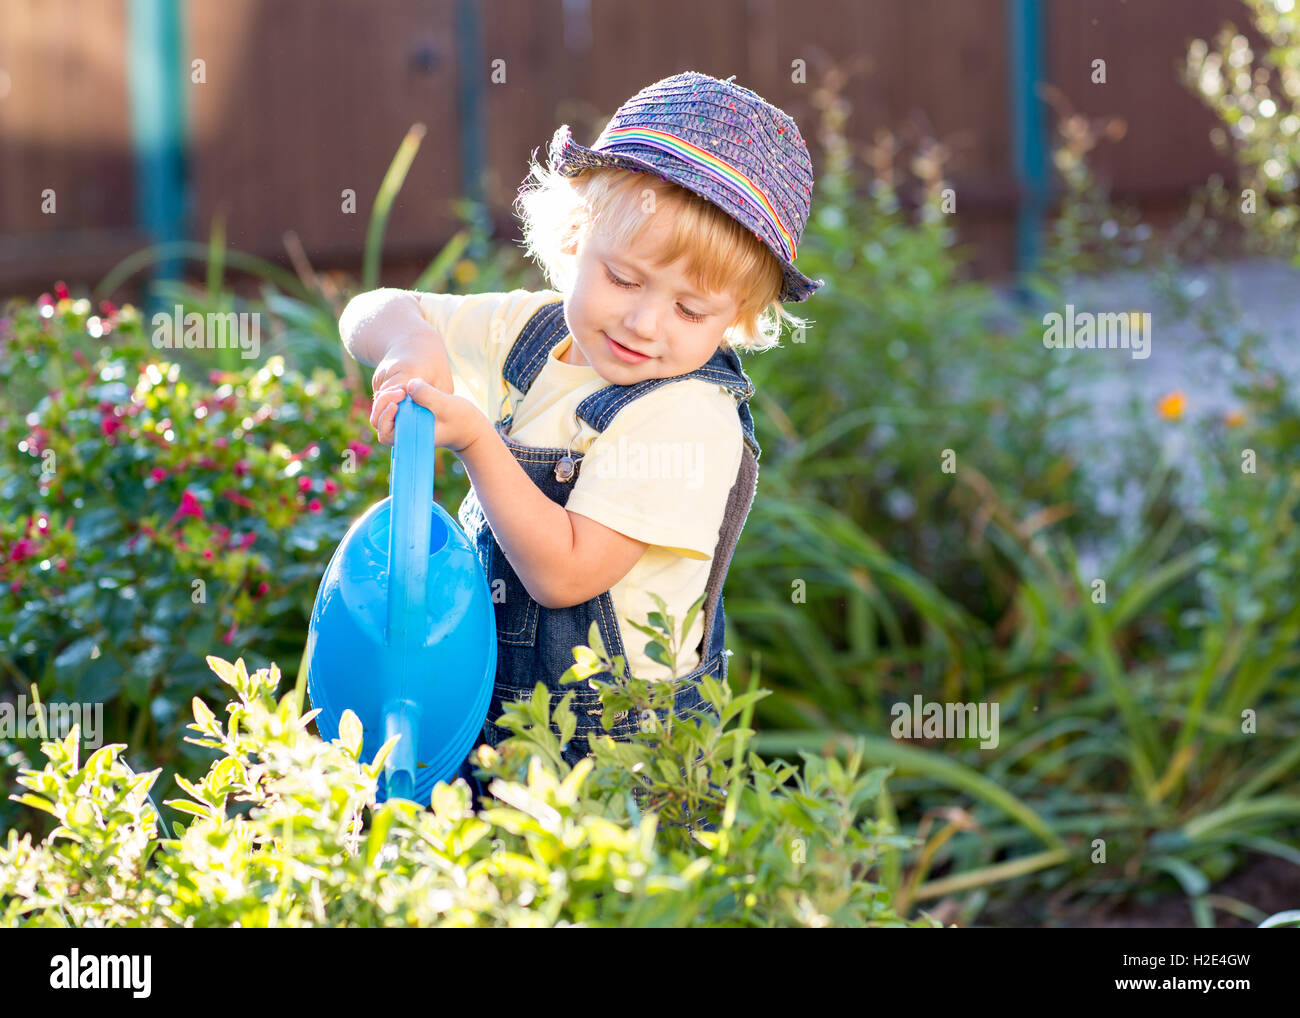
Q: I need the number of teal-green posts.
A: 3